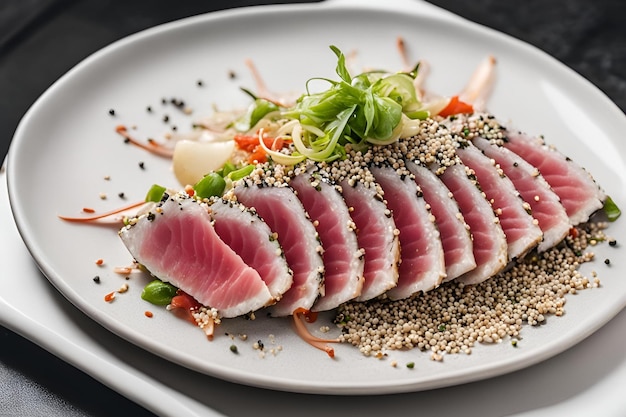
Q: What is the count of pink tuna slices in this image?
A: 11